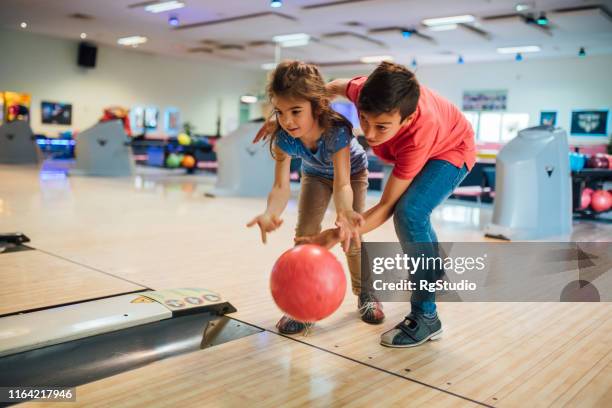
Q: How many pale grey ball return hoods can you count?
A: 4